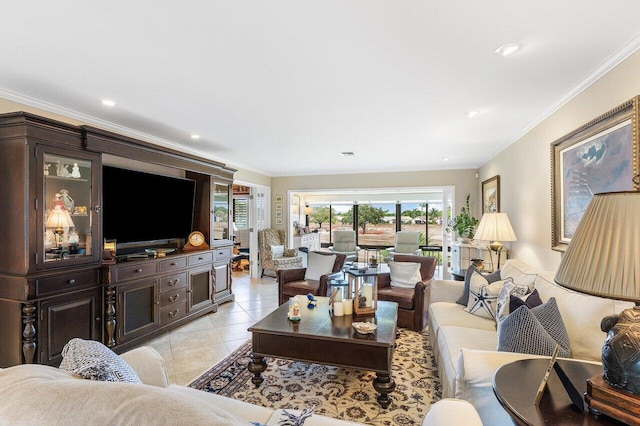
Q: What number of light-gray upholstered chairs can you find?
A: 2